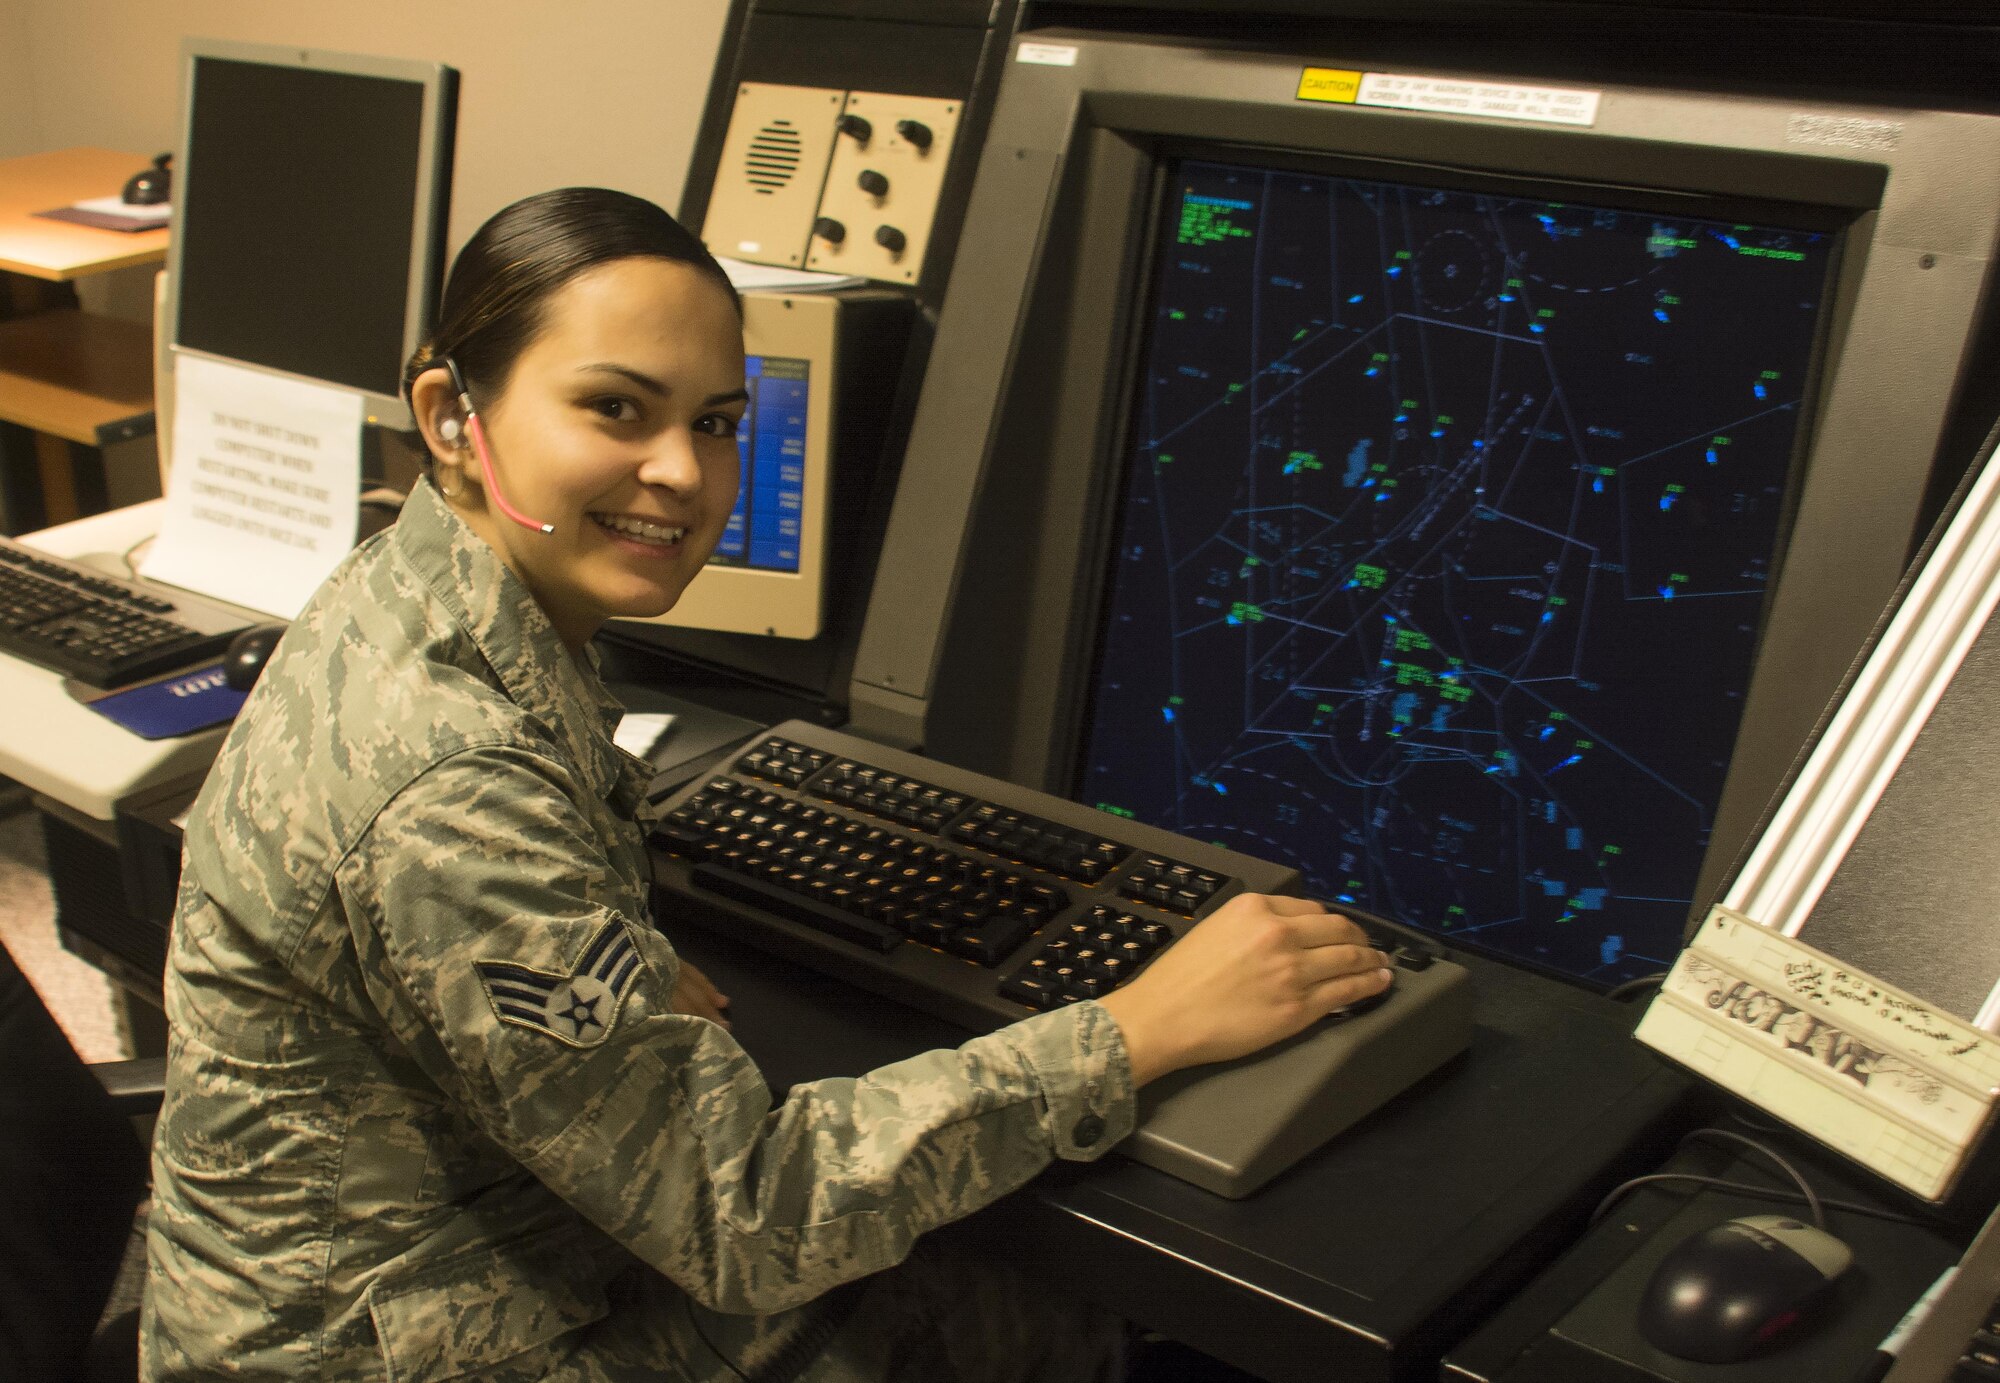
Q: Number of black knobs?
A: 5